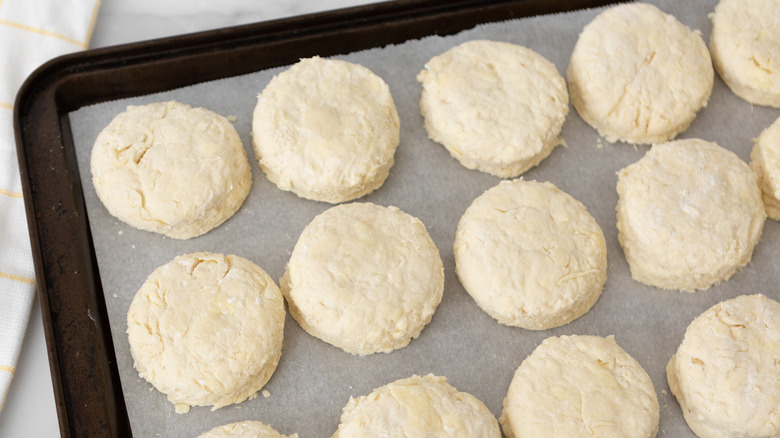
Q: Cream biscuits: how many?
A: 14